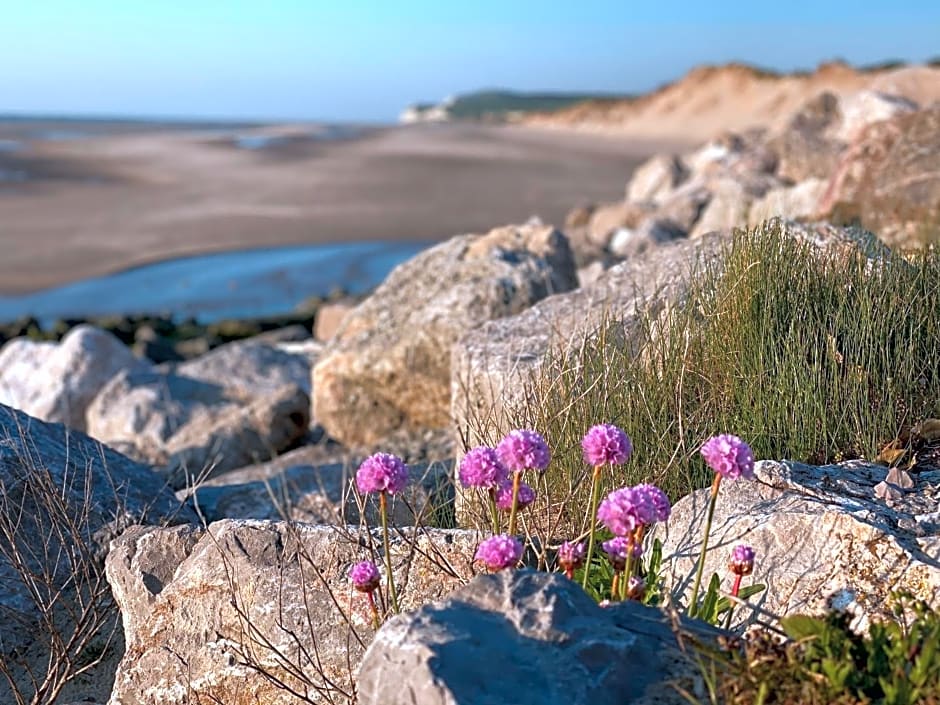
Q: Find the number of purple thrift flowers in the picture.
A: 13